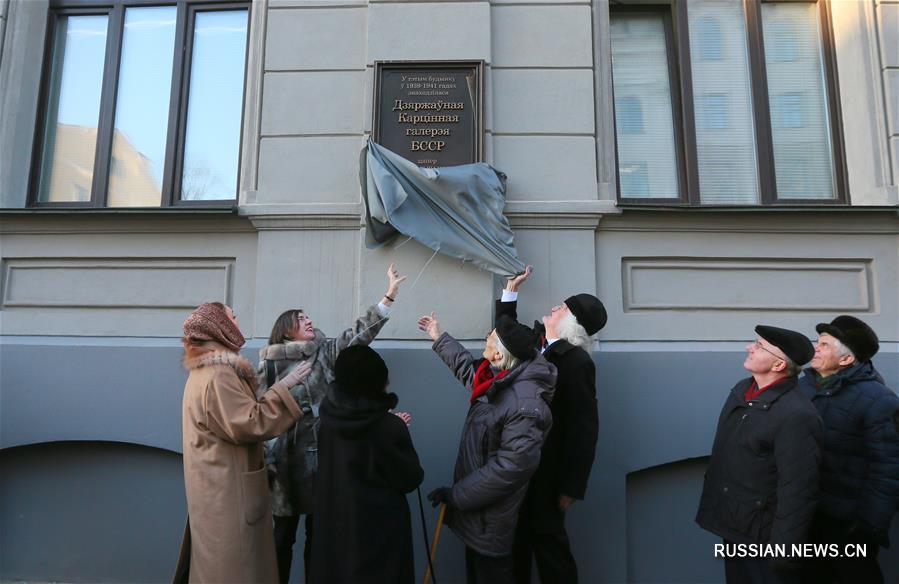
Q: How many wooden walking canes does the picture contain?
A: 1